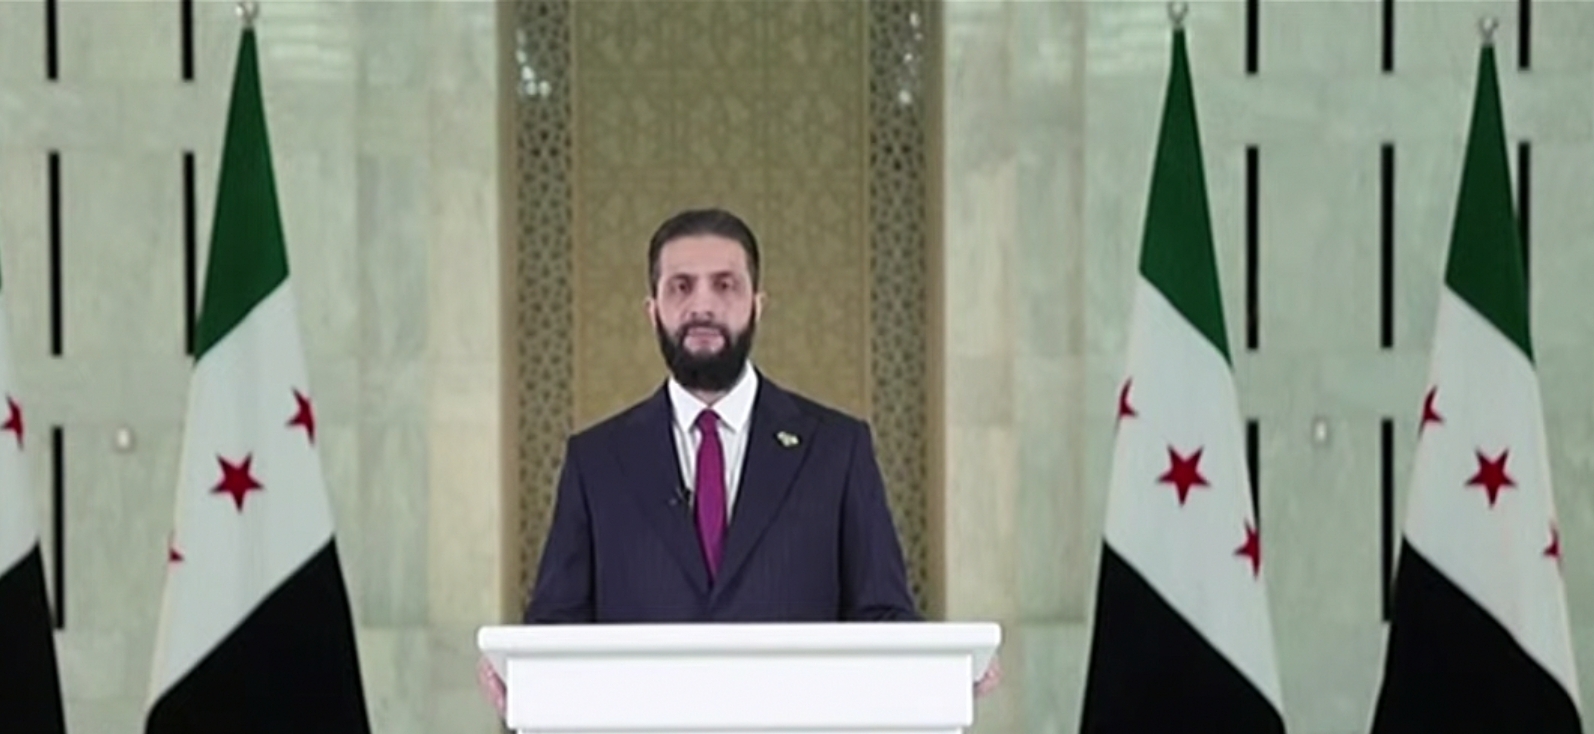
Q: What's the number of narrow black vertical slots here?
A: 13